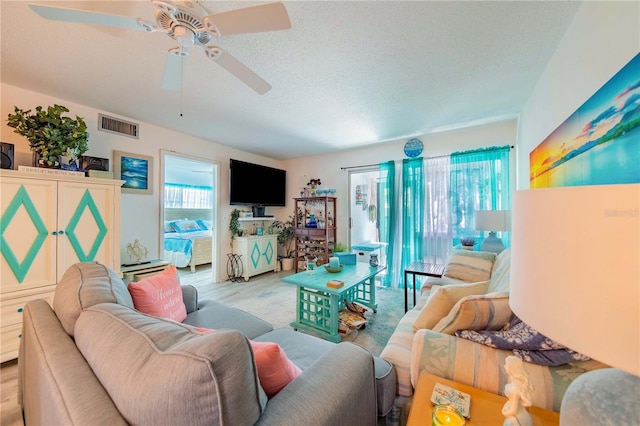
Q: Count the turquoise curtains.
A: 3